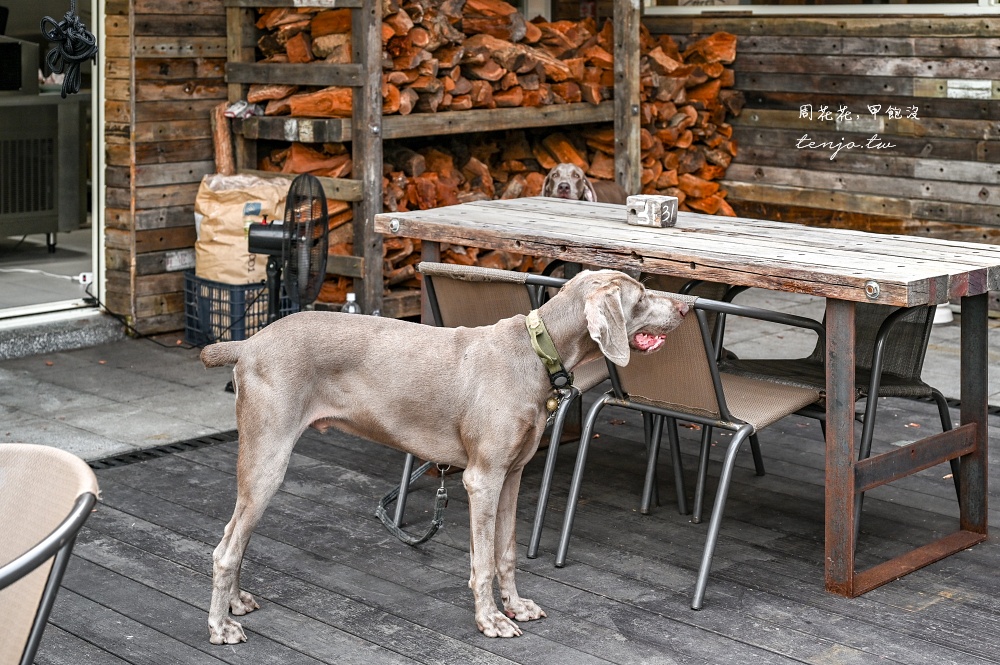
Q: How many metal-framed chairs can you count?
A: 5